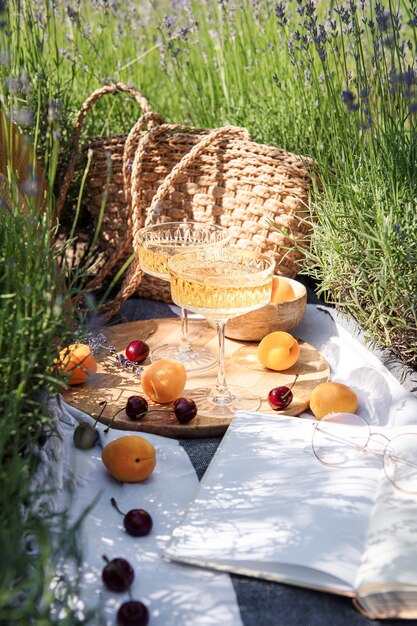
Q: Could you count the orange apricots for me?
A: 6